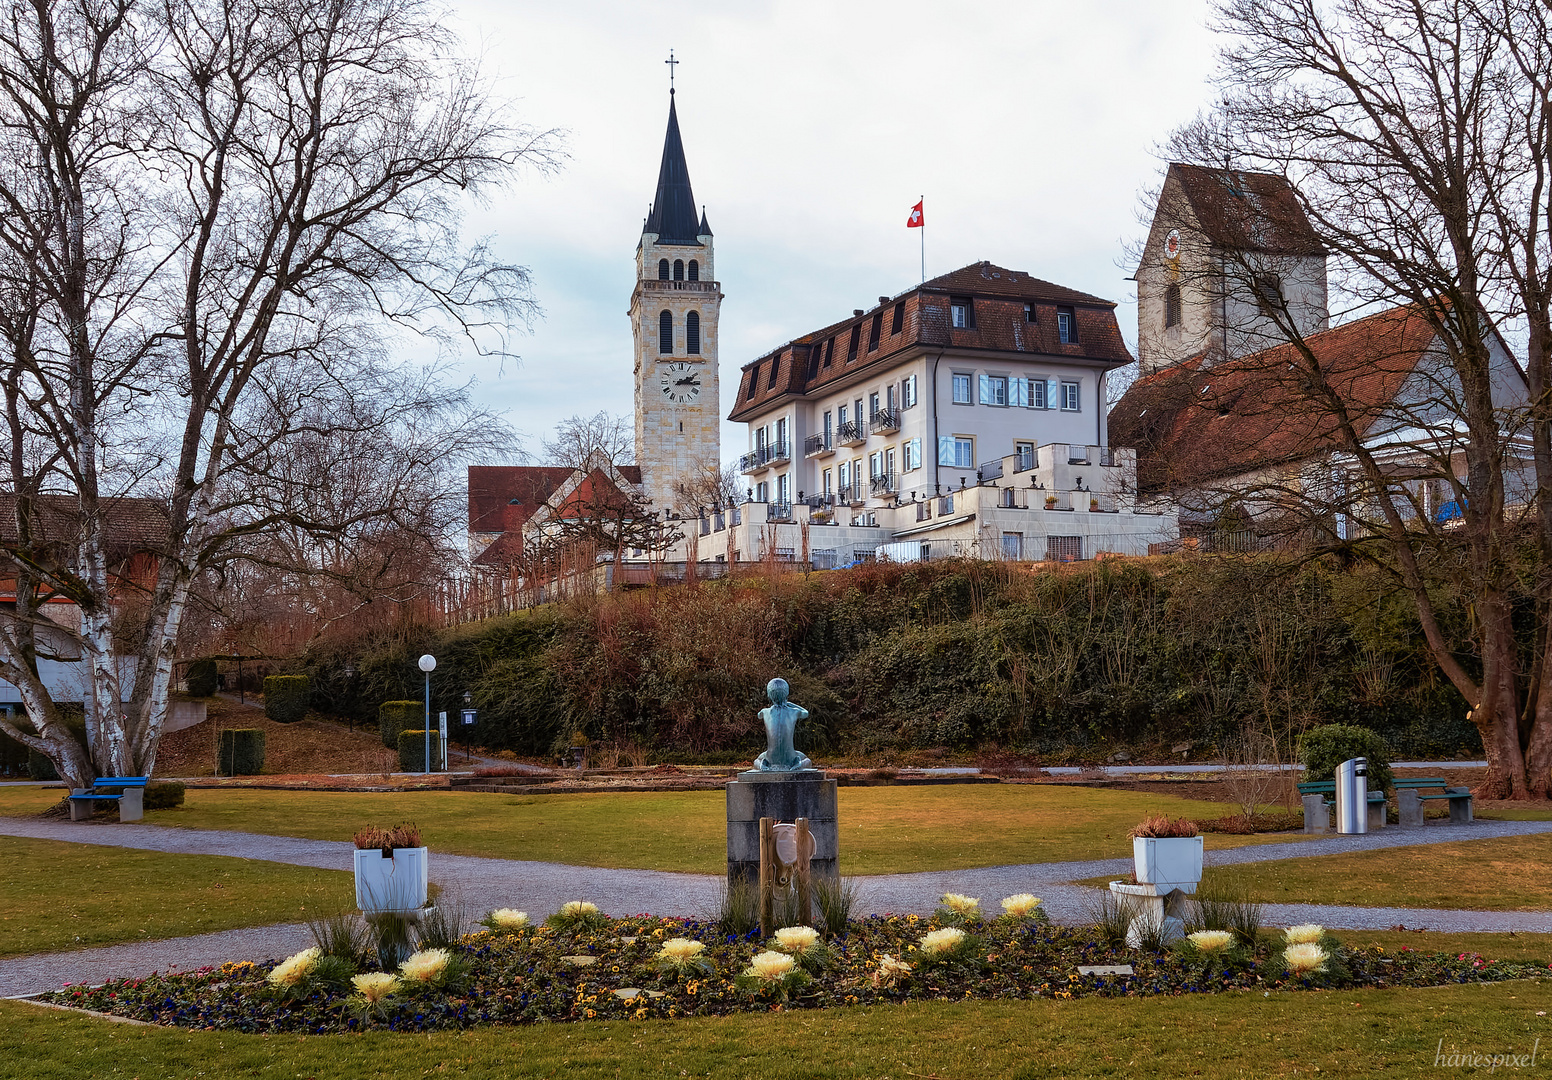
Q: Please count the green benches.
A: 2